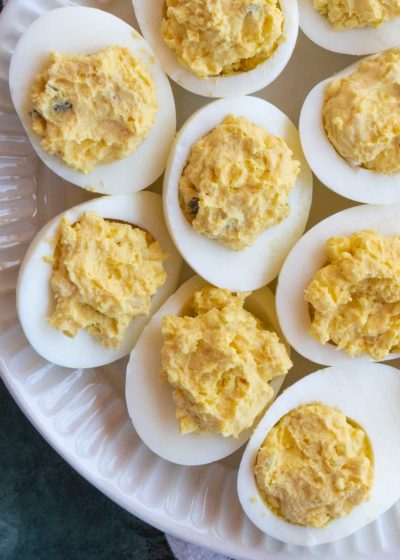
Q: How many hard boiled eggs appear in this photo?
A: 9